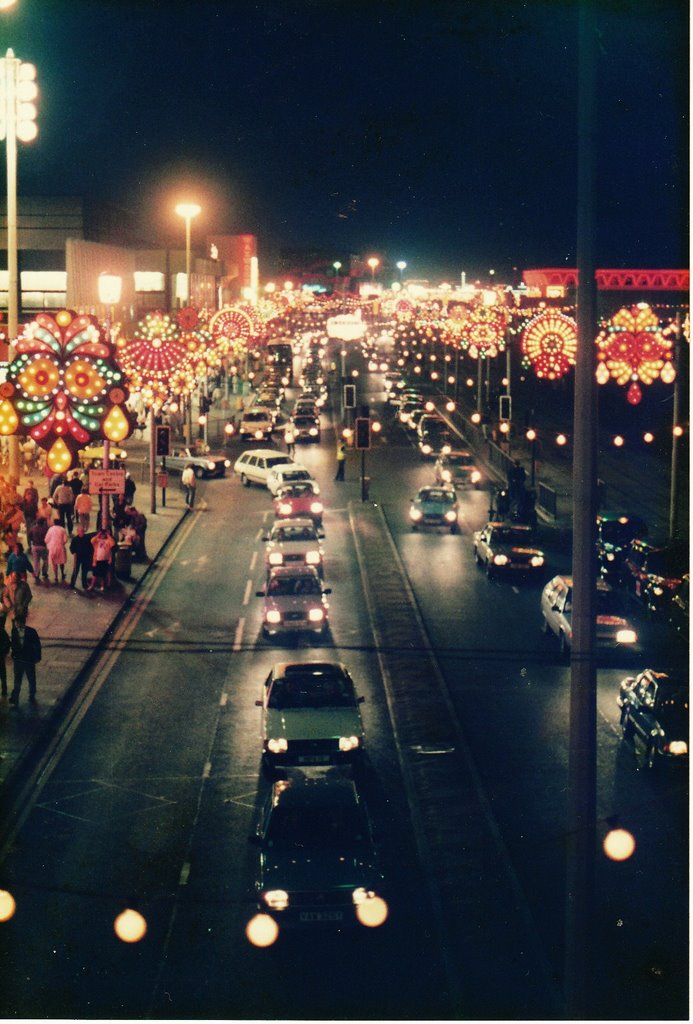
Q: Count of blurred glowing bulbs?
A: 5